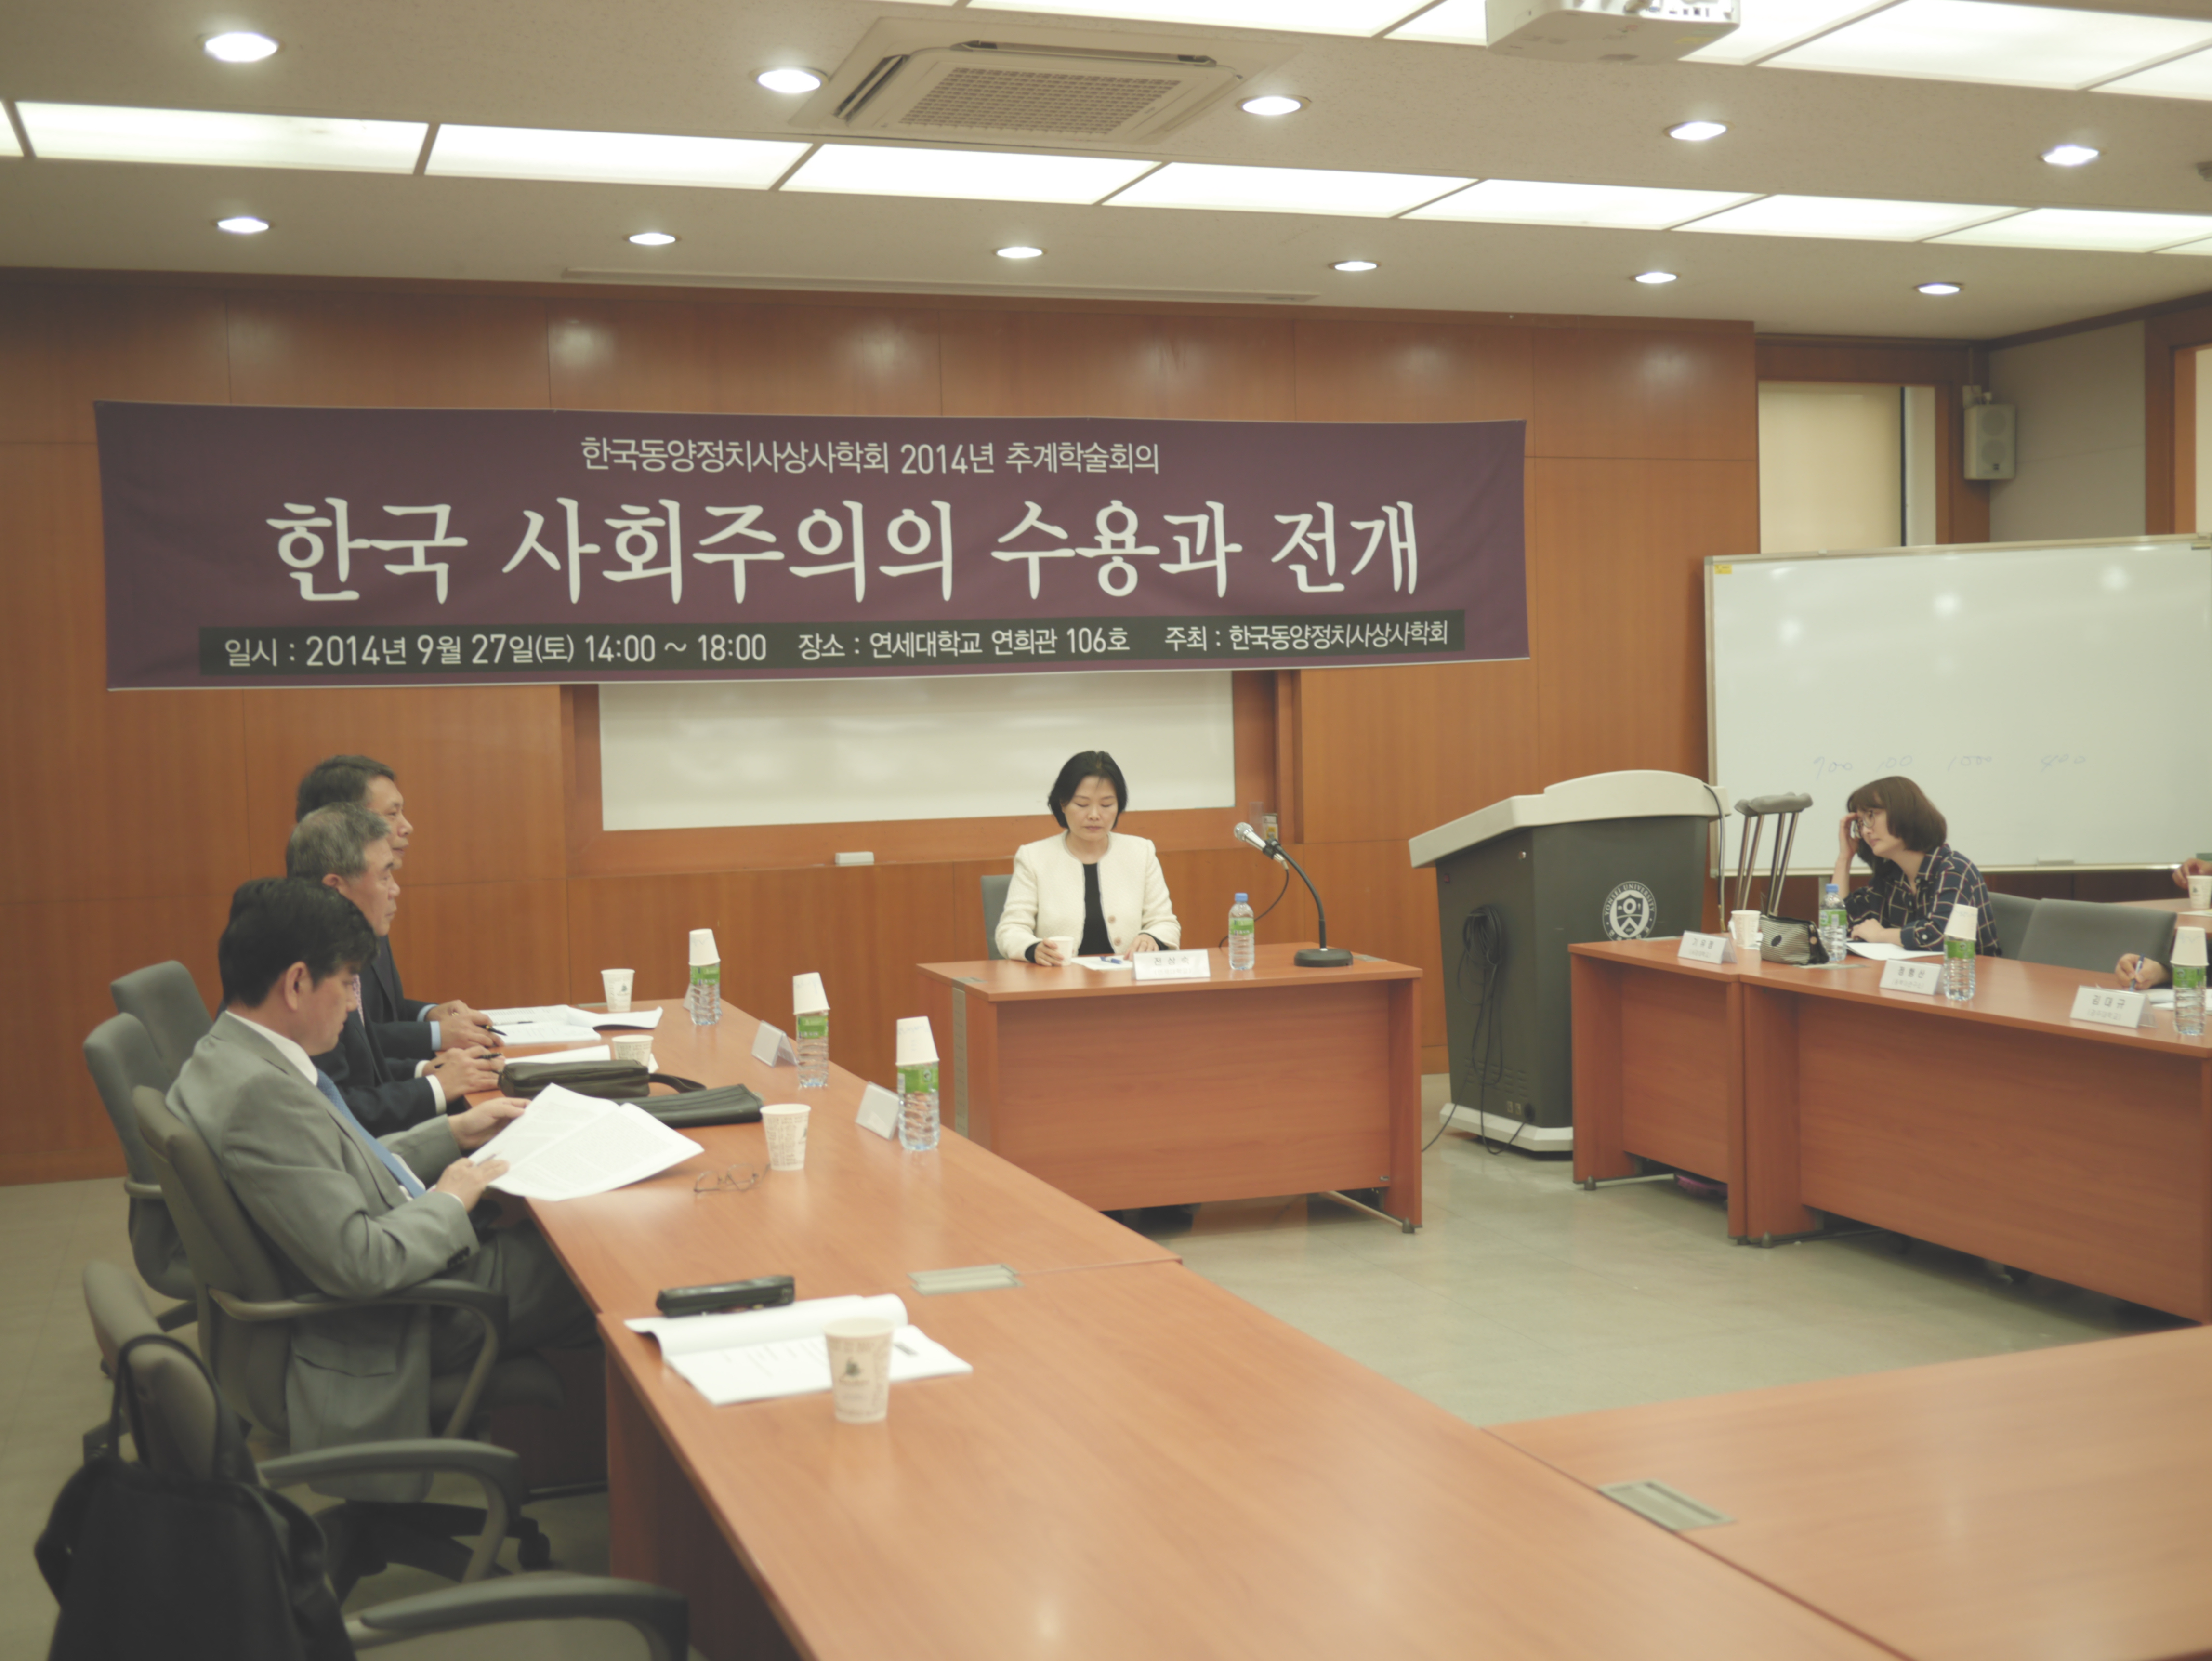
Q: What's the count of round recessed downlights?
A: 11